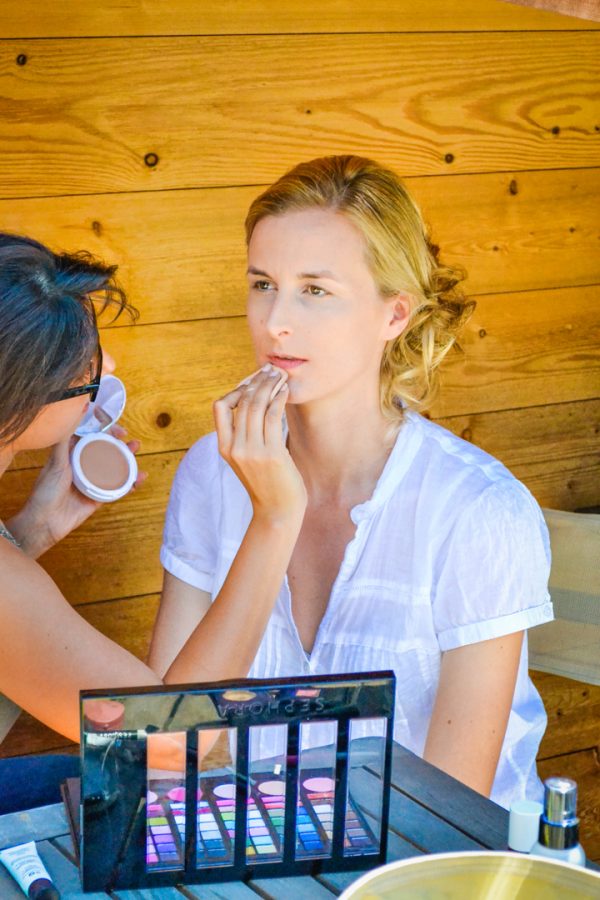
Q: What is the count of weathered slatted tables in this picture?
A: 1